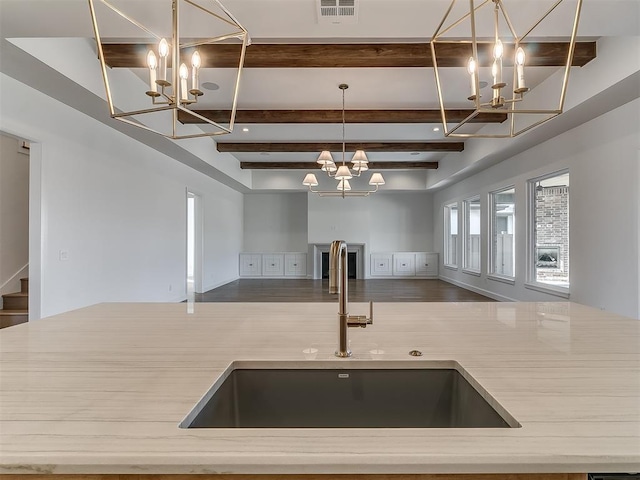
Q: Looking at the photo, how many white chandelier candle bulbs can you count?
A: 8